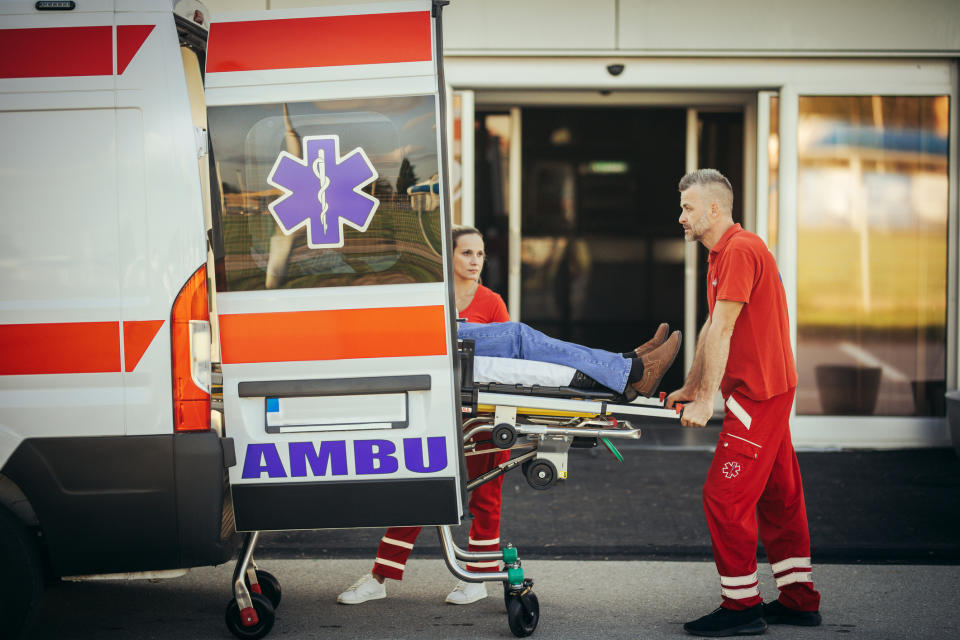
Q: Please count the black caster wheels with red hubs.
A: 2